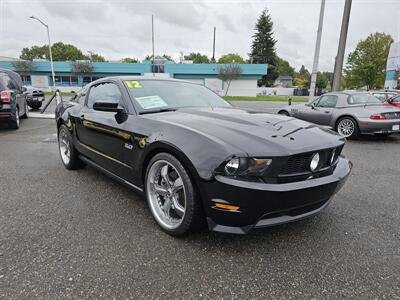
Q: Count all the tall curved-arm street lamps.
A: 1